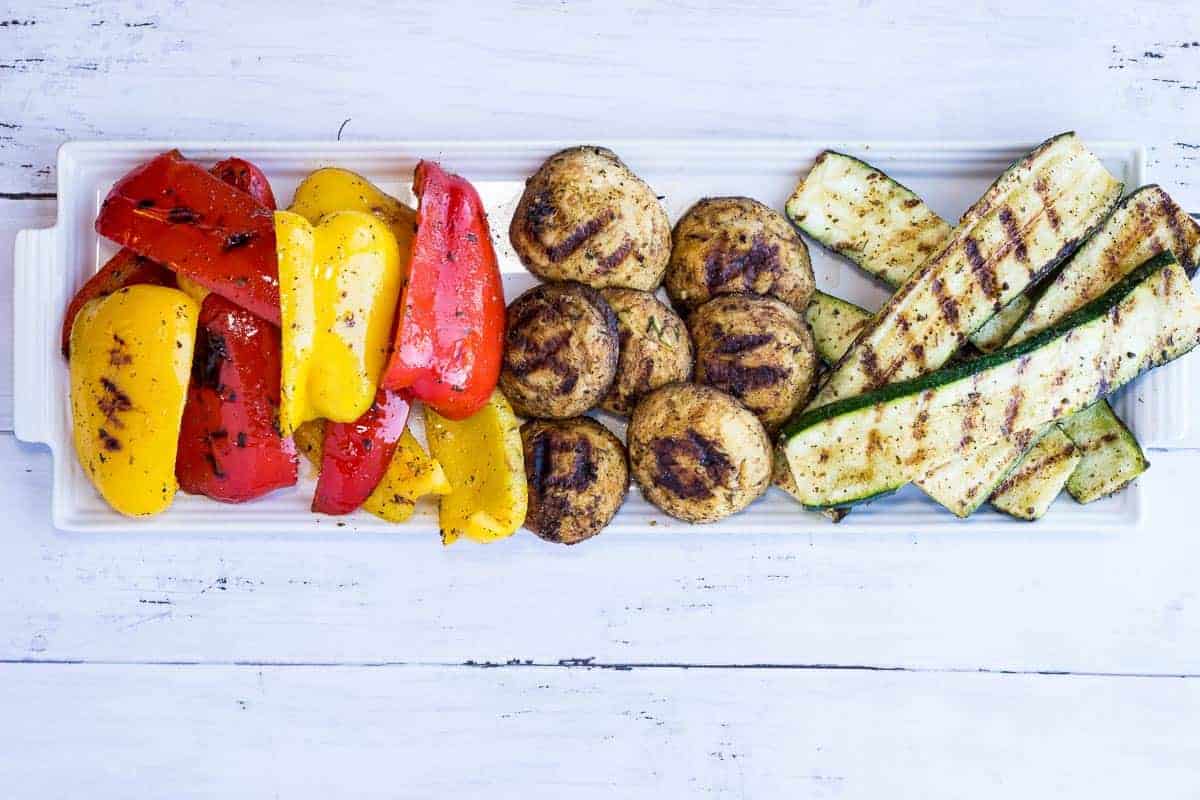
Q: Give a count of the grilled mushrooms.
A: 7